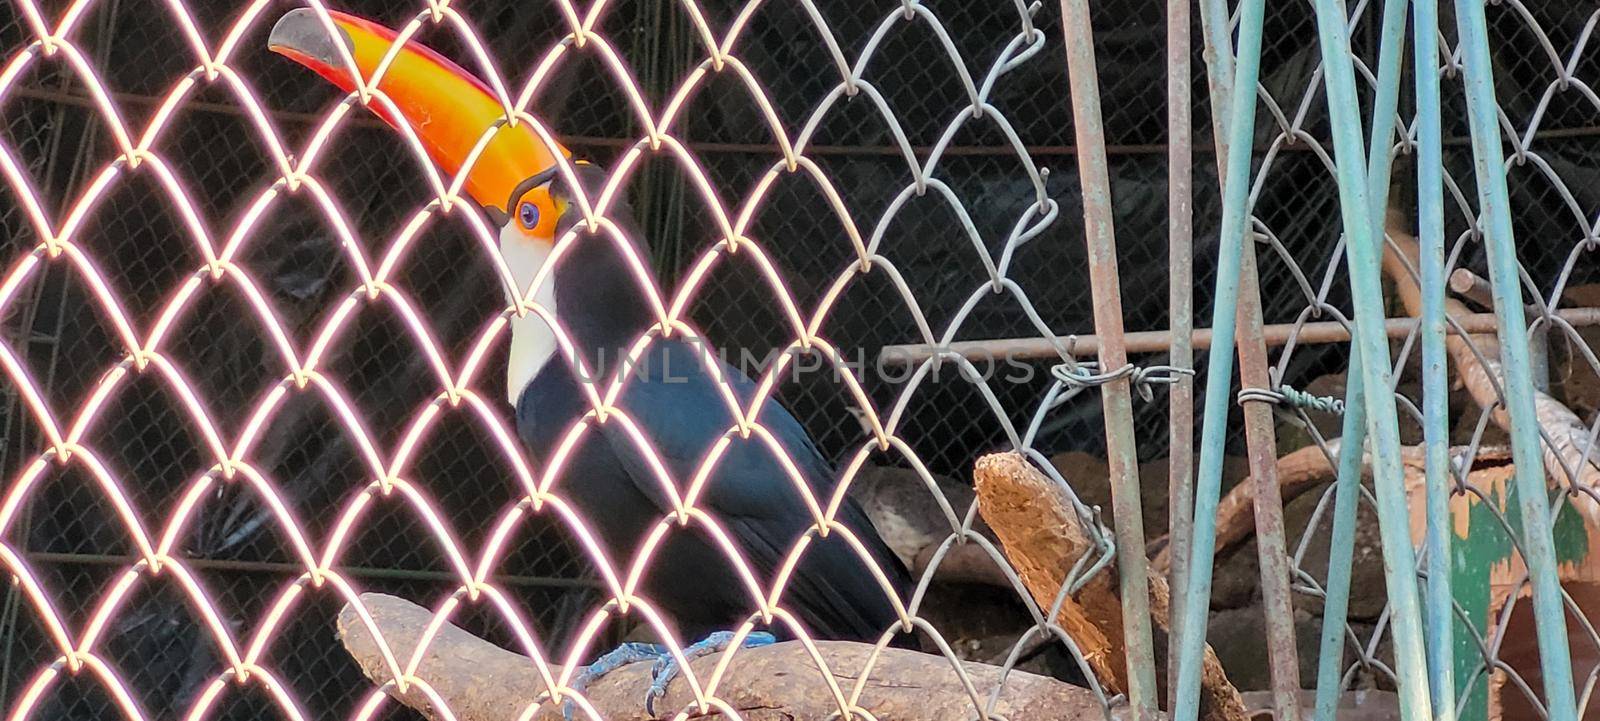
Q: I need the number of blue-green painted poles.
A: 5